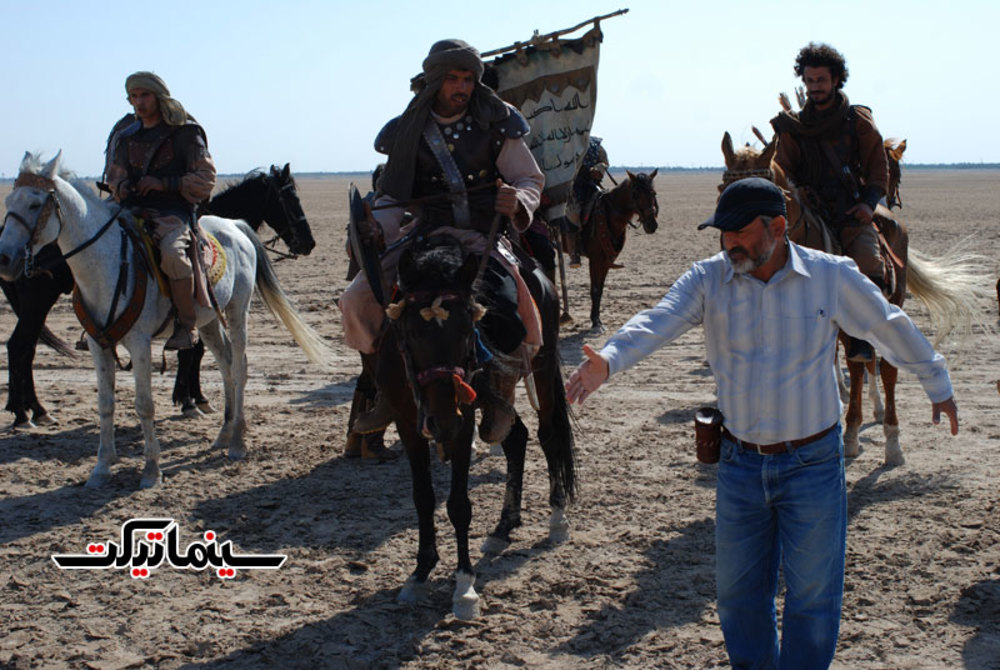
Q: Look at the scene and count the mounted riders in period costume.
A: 4